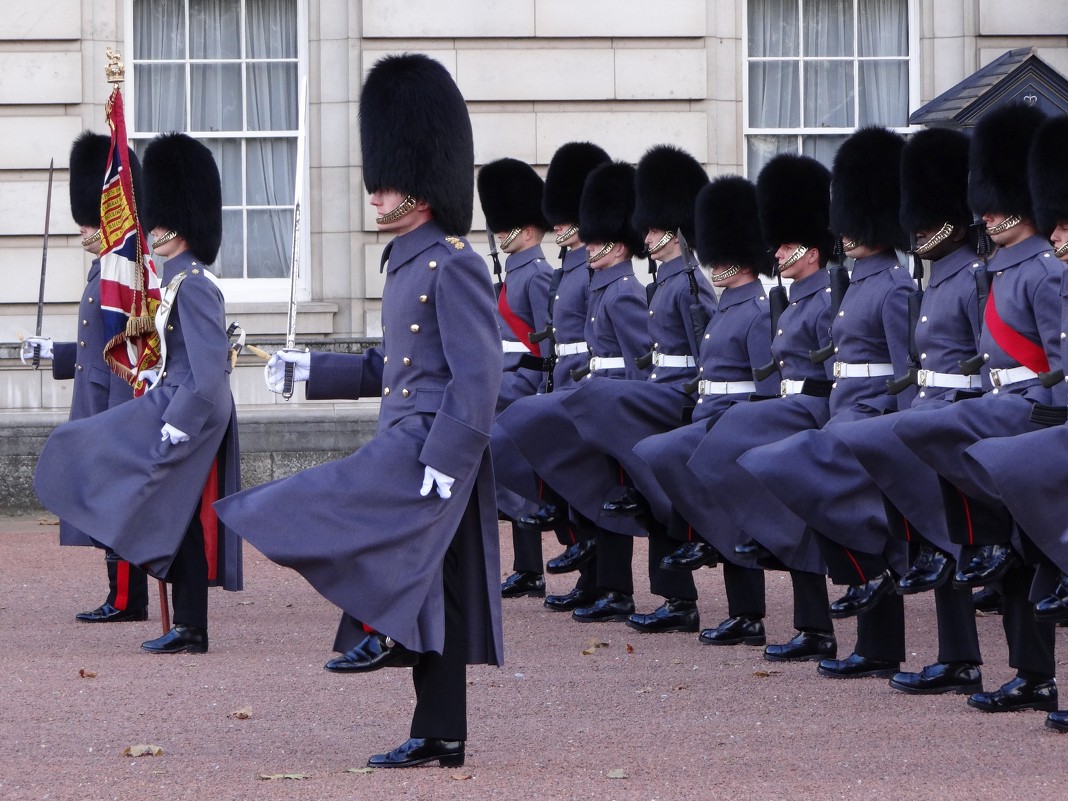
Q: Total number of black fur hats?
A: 13